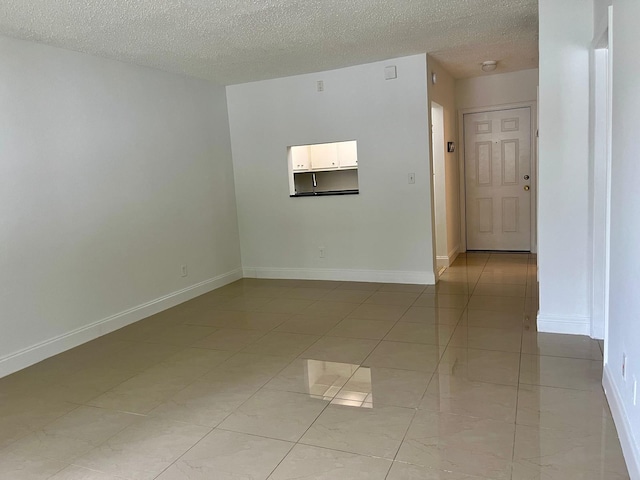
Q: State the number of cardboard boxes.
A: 0